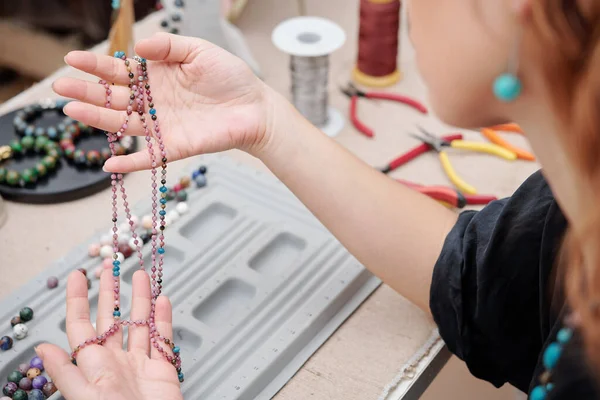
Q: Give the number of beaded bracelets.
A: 3